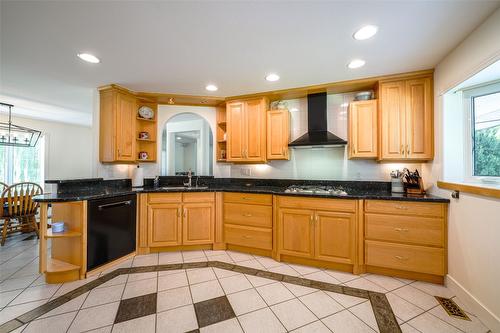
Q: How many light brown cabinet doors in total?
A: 11